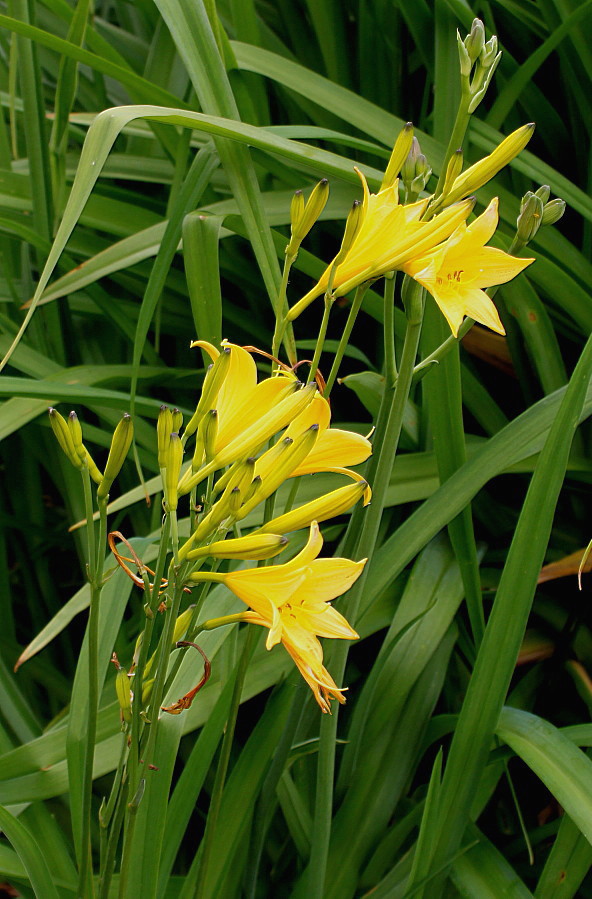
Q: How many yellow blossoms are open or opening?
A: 5